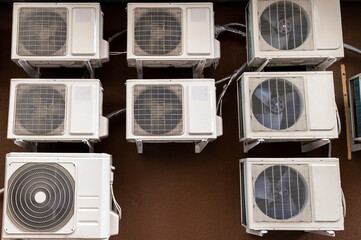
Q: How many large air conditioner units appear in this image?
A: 1